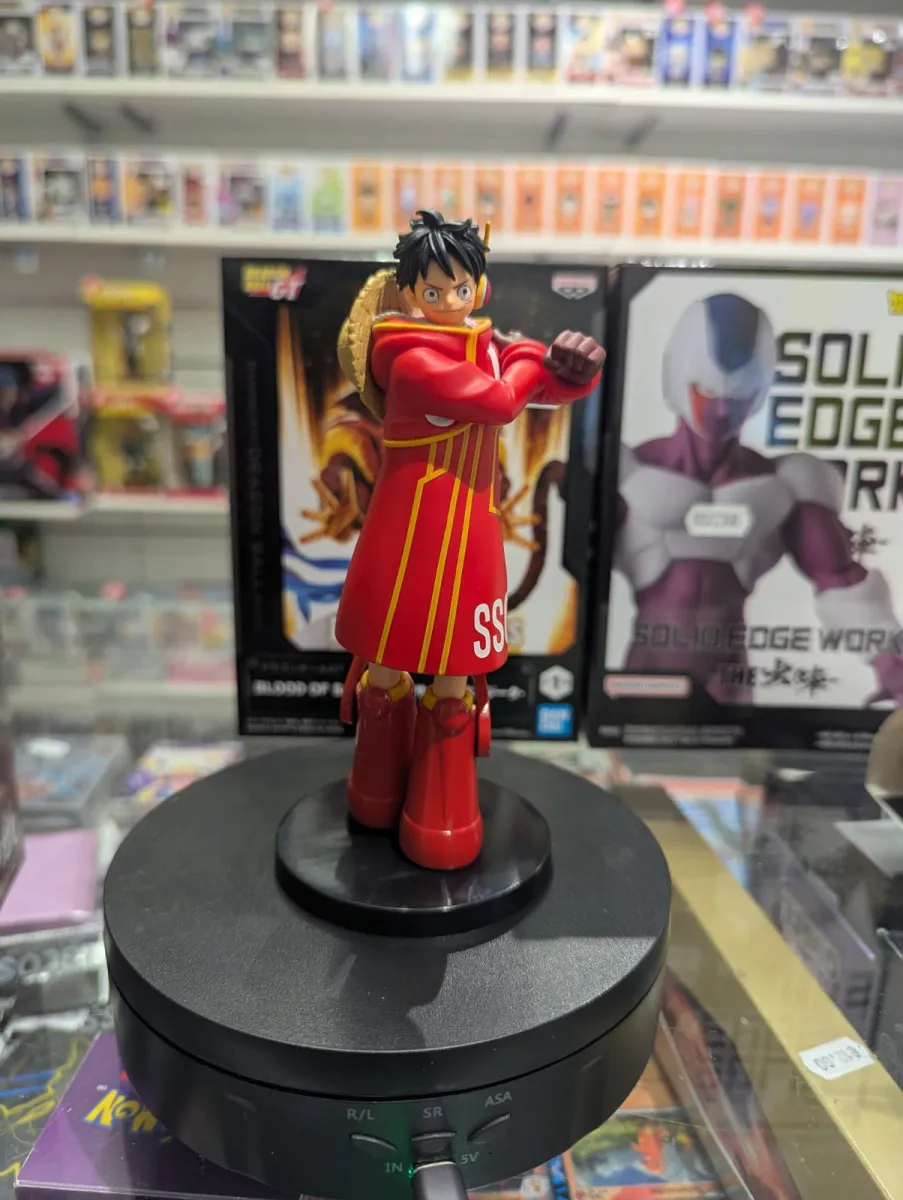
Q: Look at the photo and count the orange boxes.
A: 13